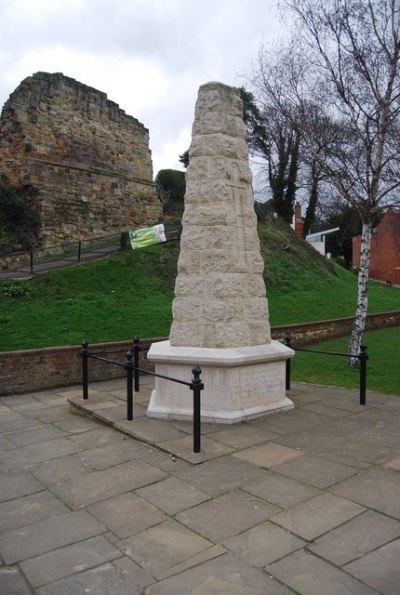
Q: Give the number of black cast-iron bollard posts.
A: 6